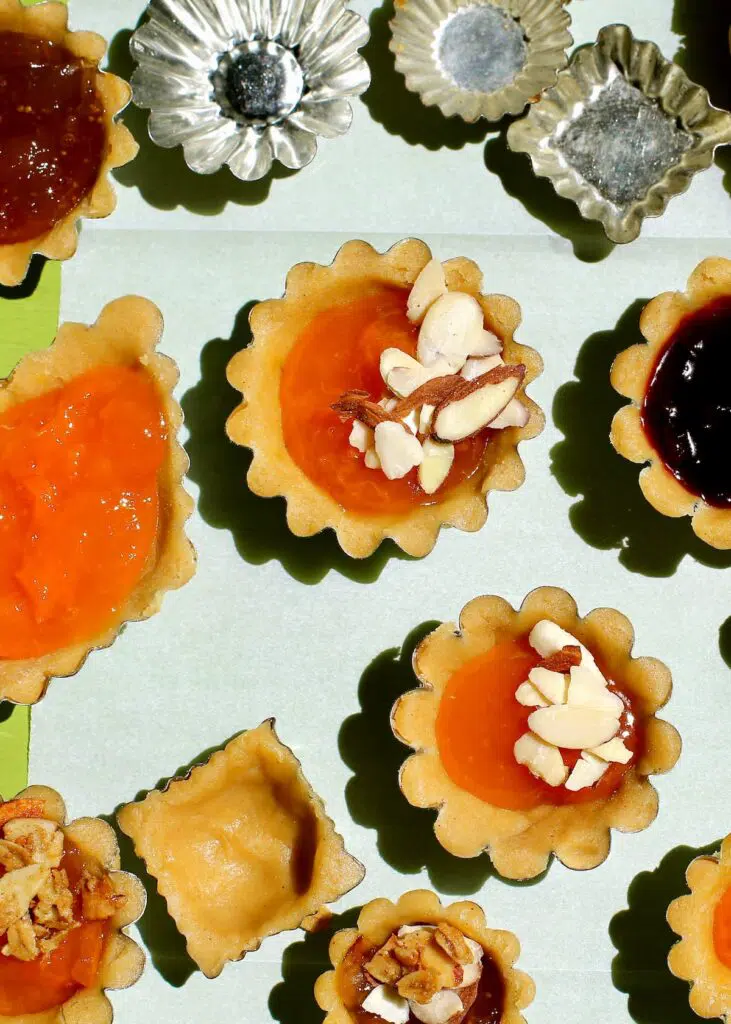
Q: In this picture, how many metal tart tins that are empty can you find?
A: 3